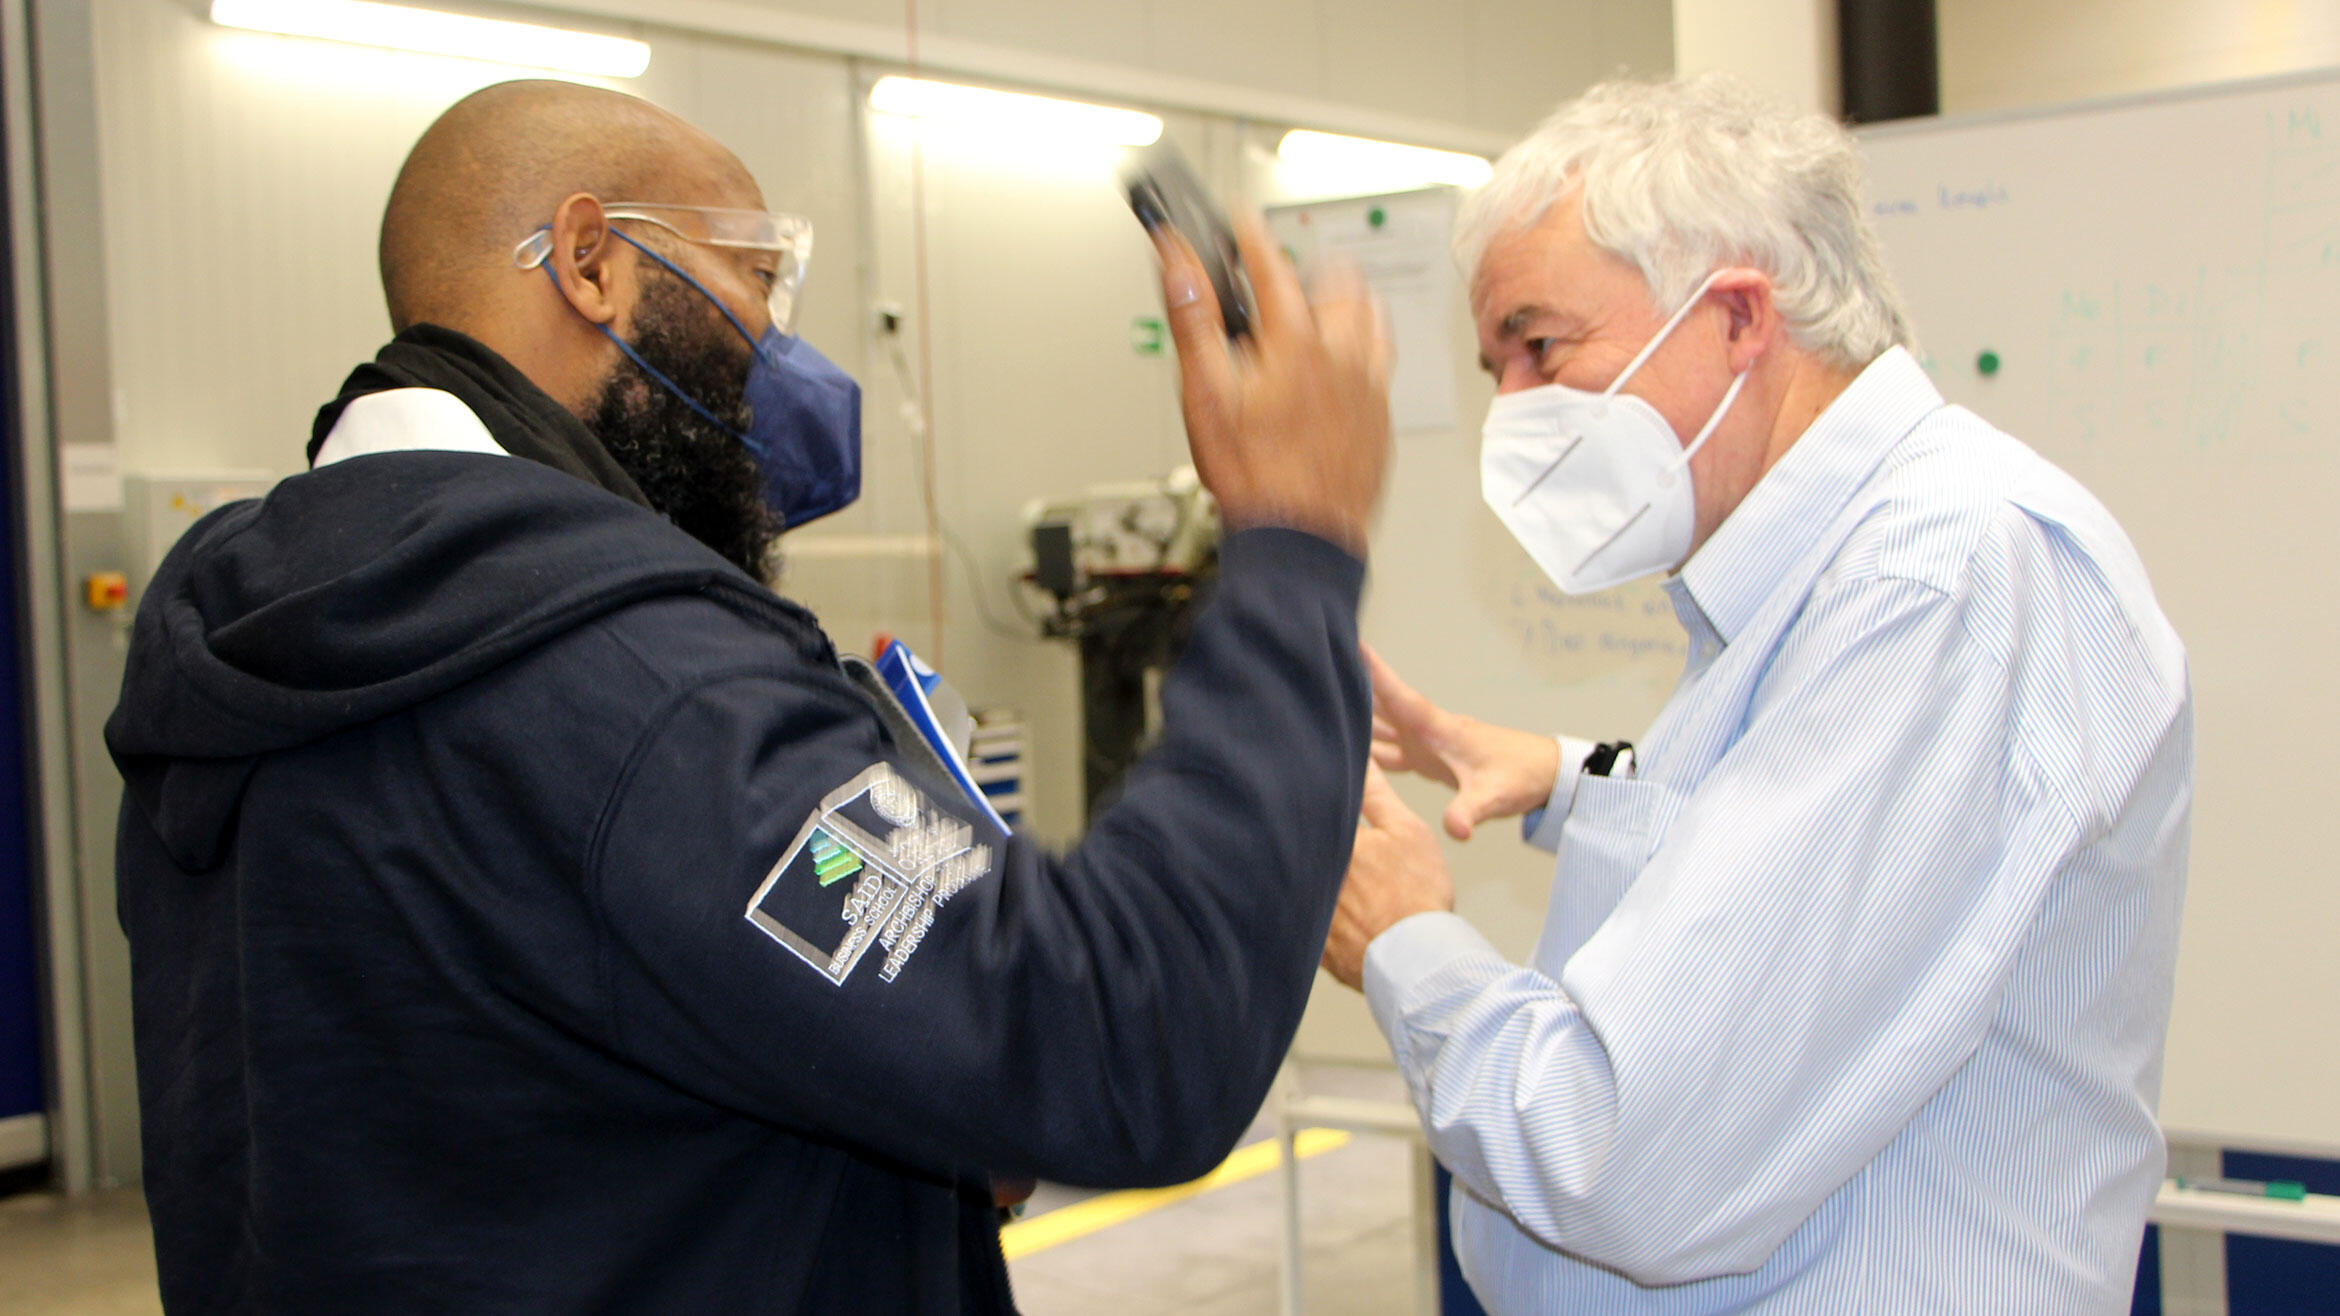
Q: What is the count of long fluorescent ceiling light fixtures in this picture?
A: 3